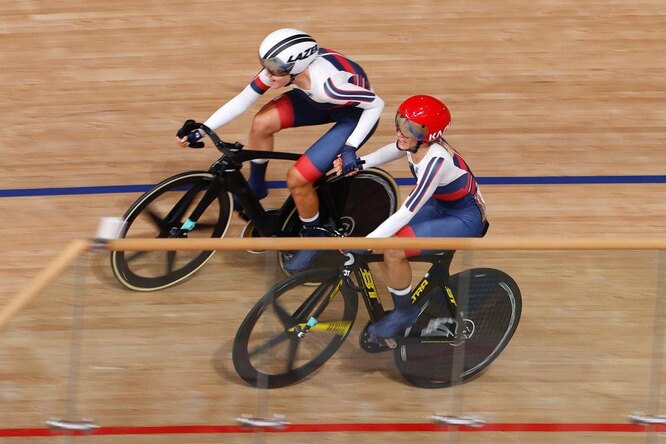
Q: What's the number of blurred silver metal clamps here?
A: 4